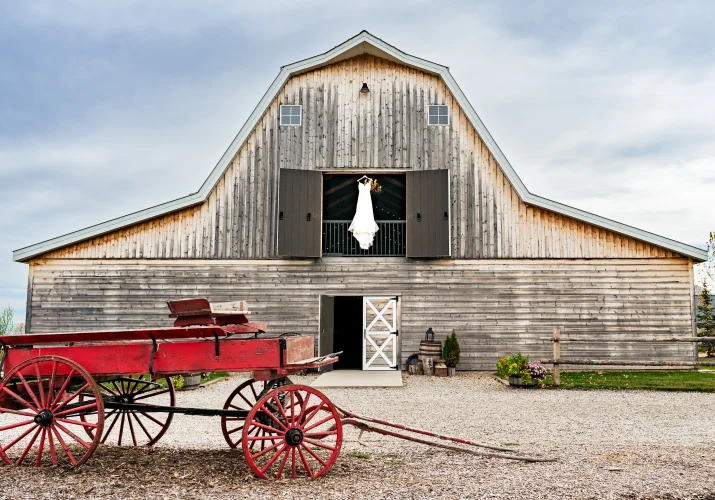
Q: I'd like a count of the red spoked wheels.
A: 4